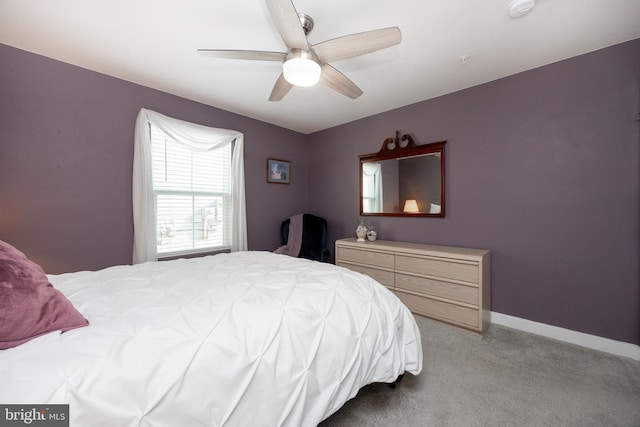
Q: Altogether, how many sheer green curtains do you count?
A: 0